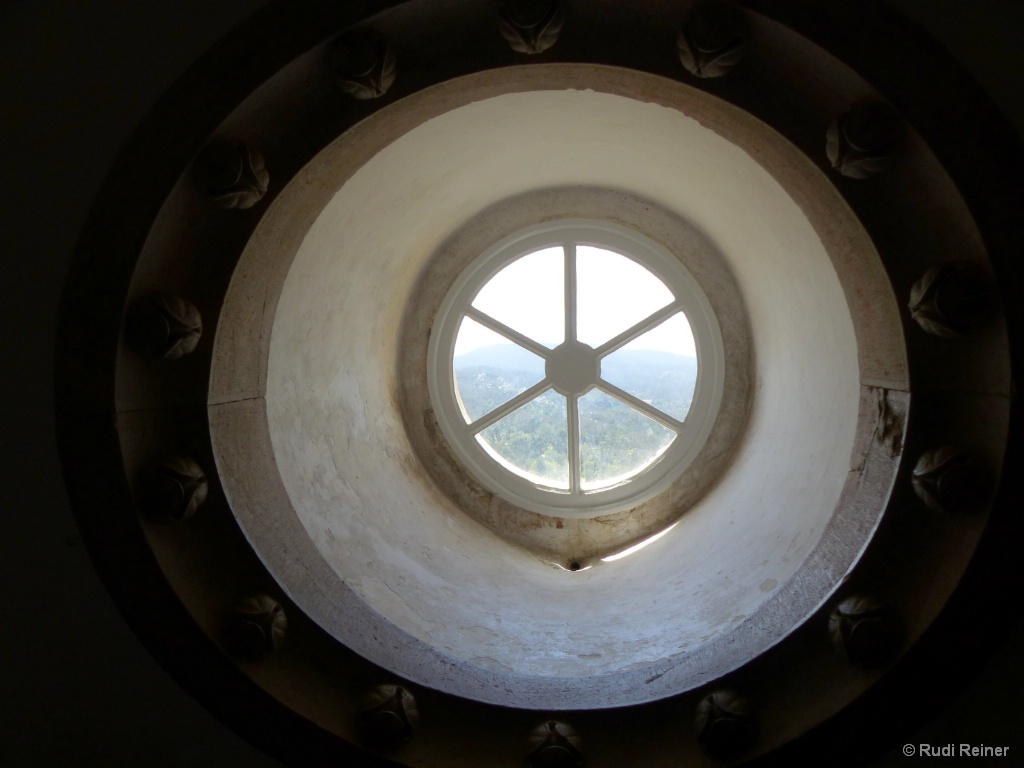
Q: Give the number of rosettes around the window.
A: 14